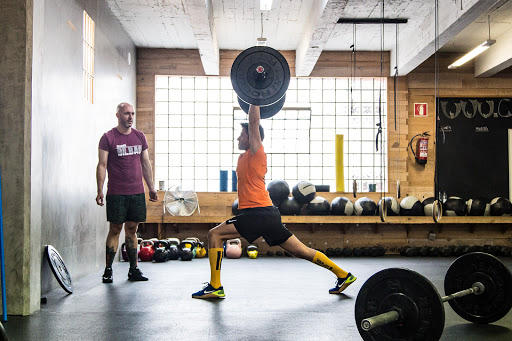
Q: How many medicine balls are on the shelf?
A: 13